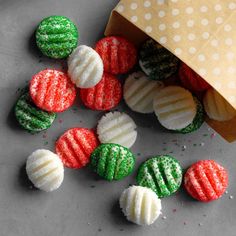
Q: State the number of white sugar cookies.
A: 7